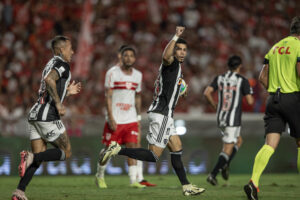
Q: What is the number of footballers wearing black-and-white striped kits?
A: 3